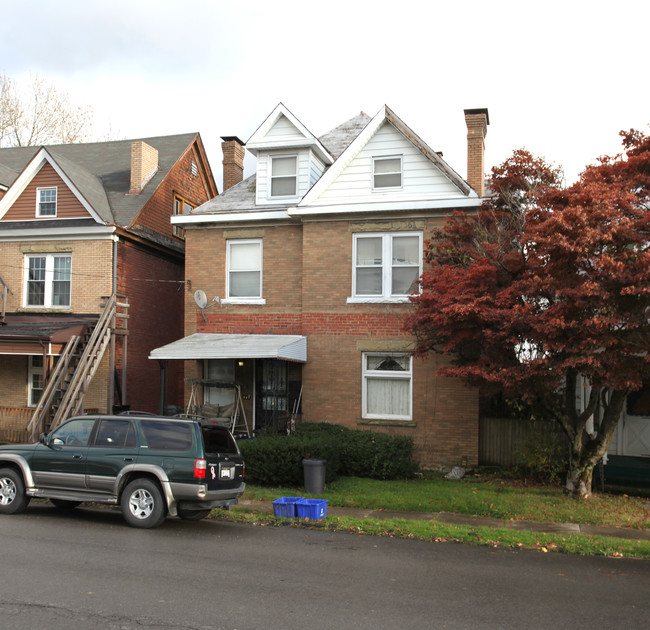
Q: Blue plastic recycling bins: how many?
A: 2